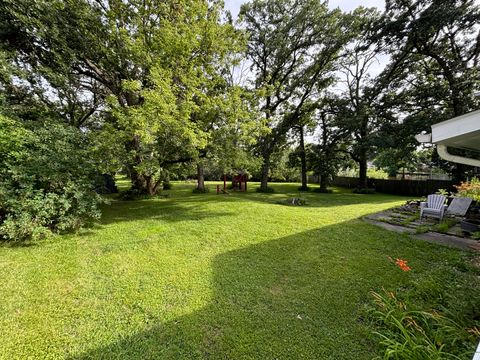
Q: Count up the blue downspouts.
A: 0